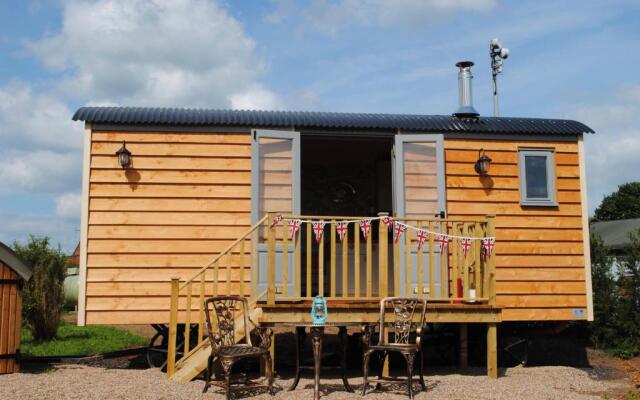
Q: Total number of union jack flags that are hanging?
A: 11